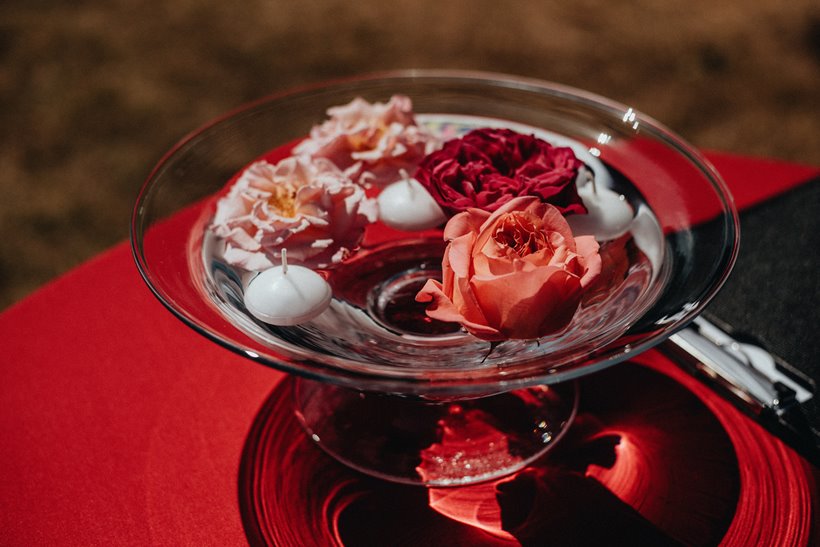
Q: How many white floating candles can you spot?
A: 3